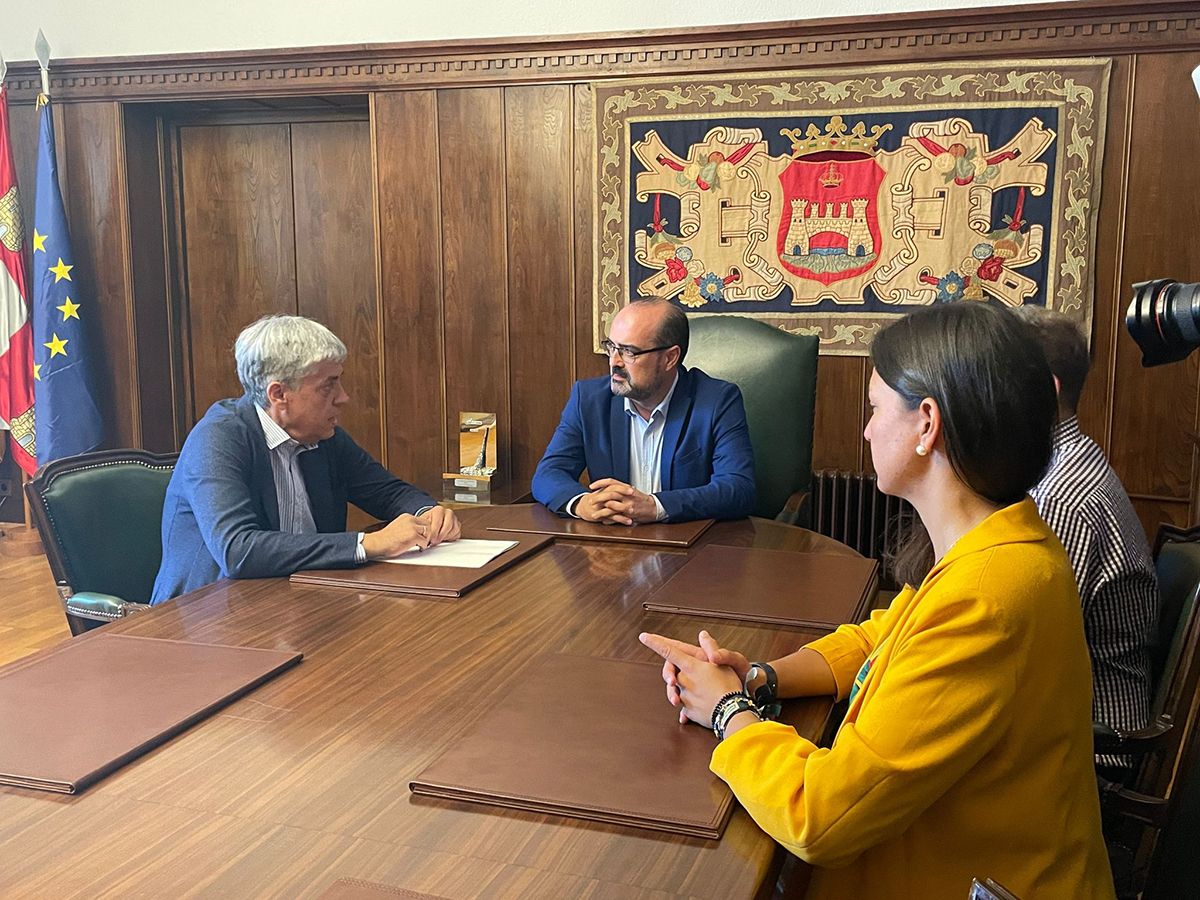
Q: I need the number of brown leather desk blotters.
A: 6